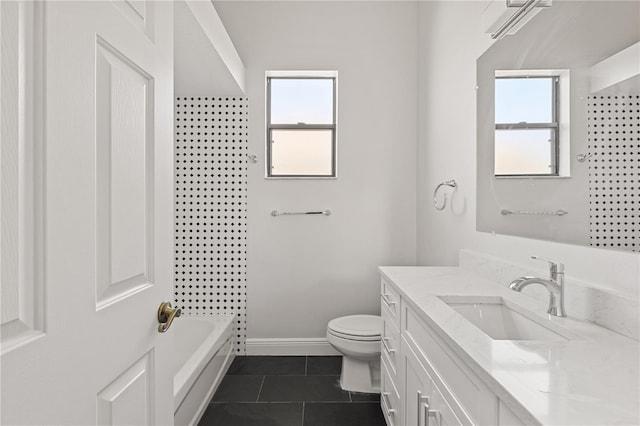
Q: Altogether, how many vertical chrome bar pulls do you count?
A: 2